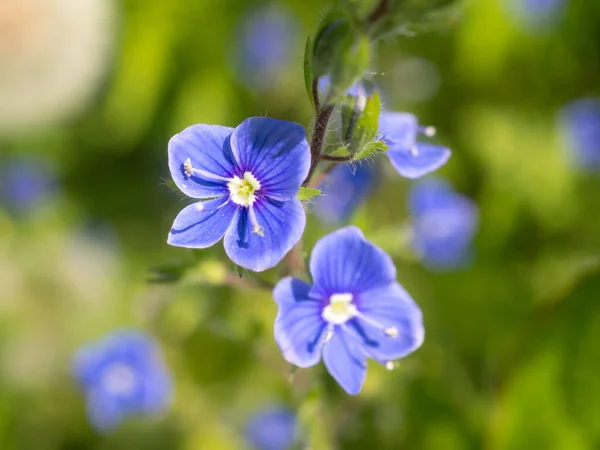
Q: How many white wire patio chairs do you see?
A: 0